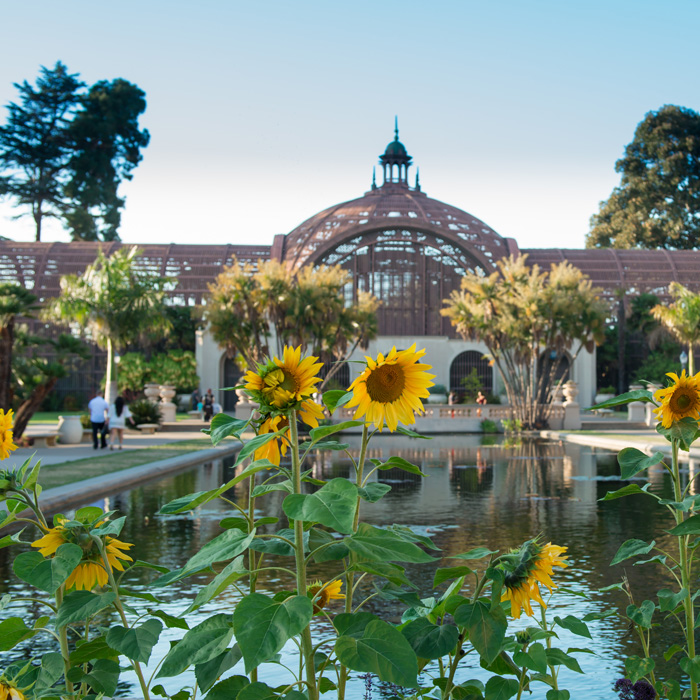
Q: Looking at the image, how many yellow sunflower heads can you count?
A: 9